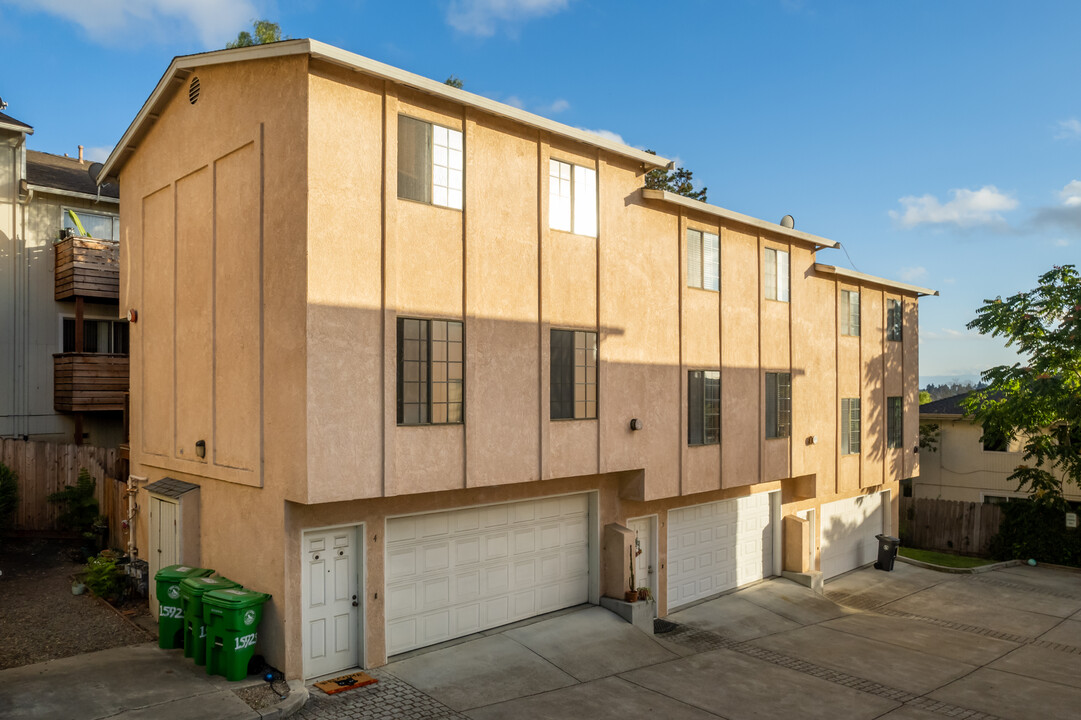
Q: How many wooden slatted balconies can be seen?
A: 2